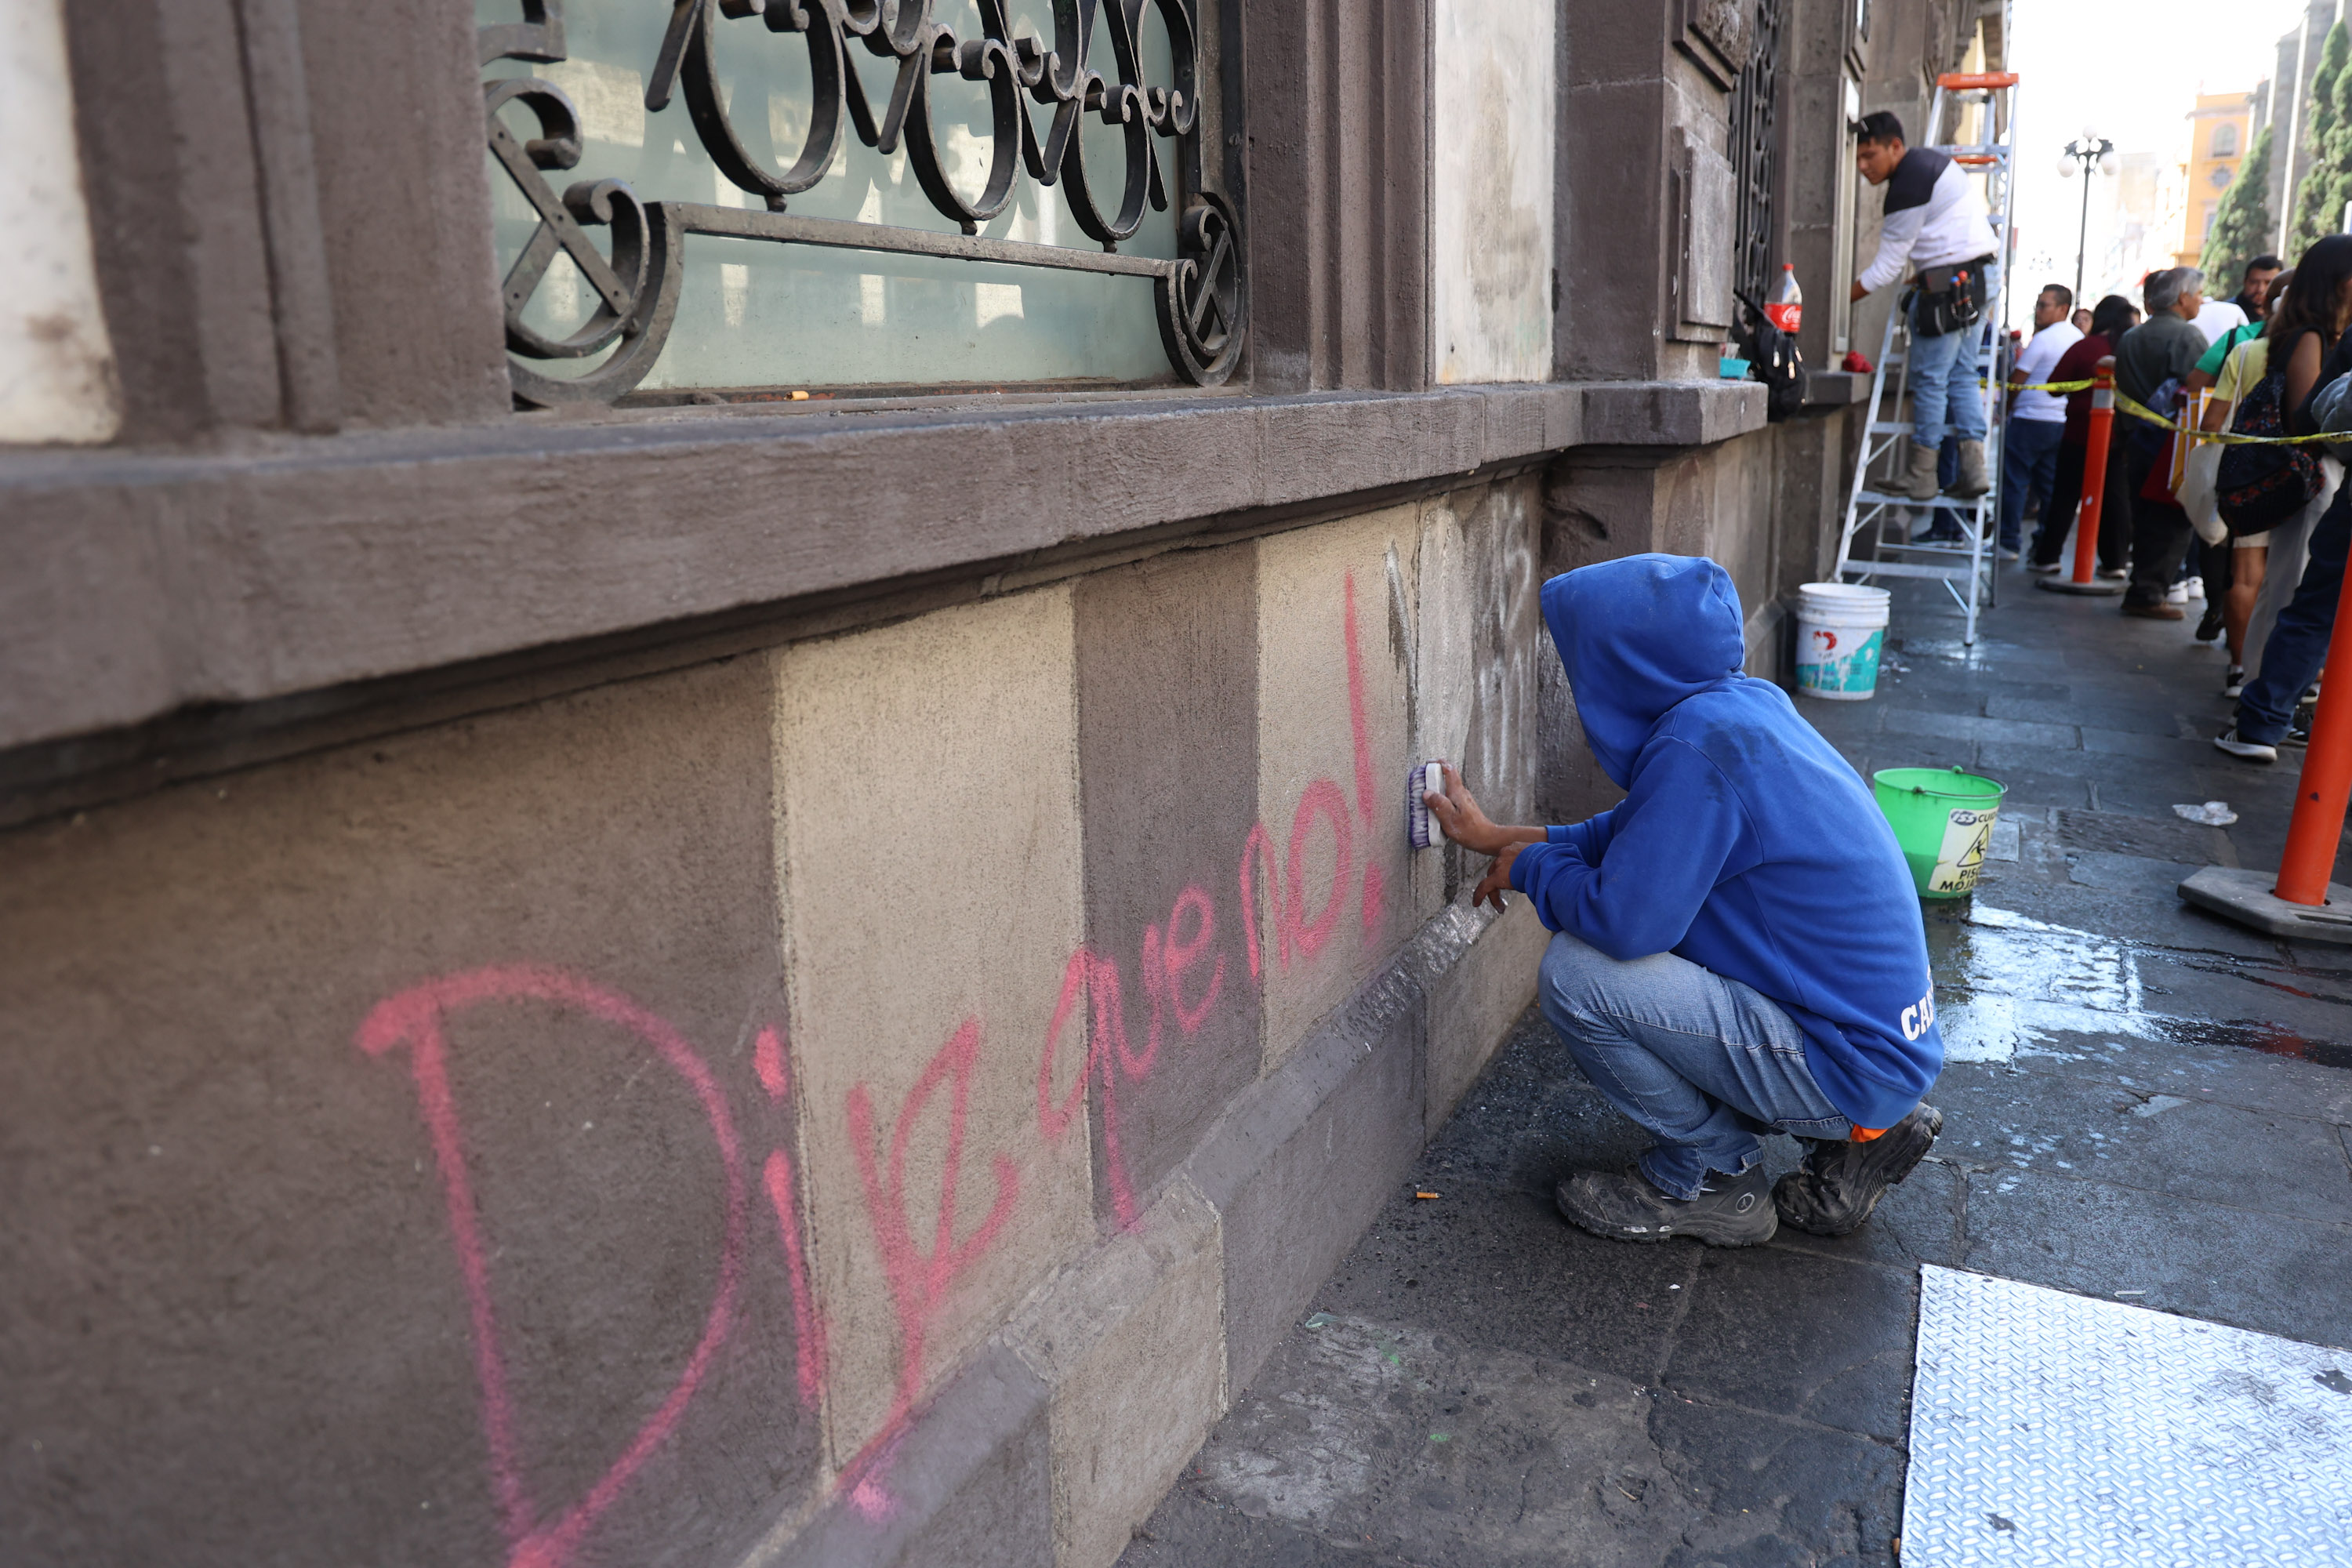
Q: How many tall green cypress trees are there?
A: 2